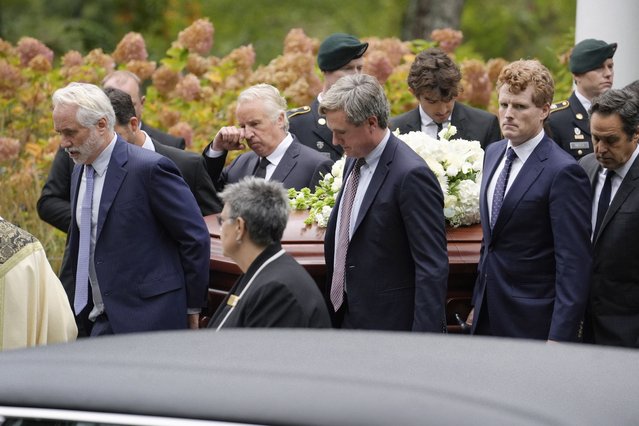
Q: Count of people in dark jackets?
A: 11